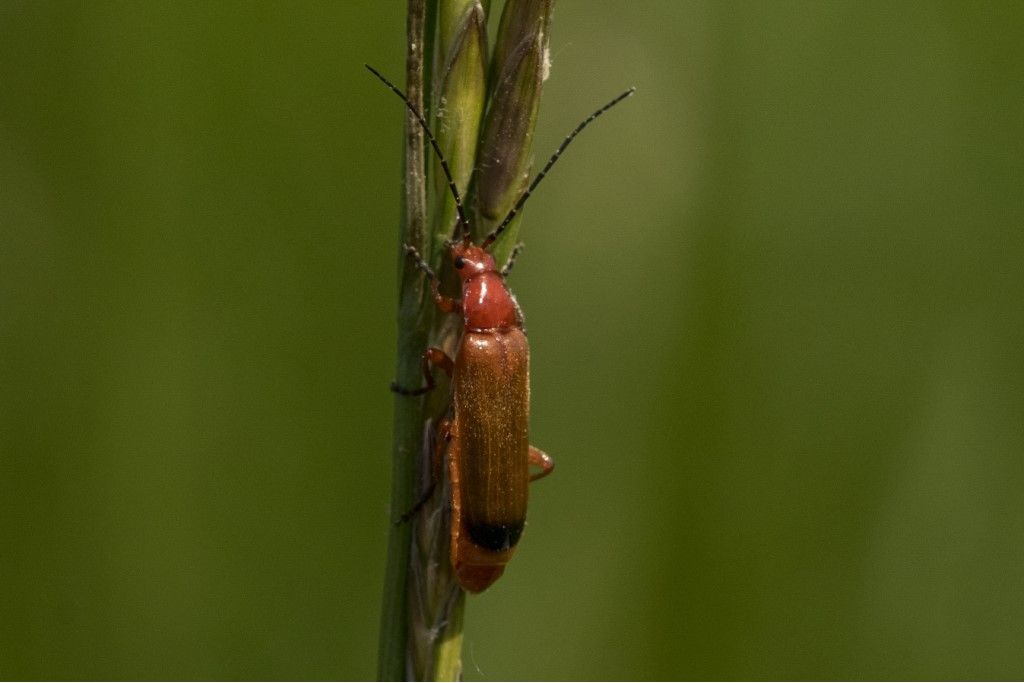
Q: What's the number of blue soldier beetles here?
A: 0